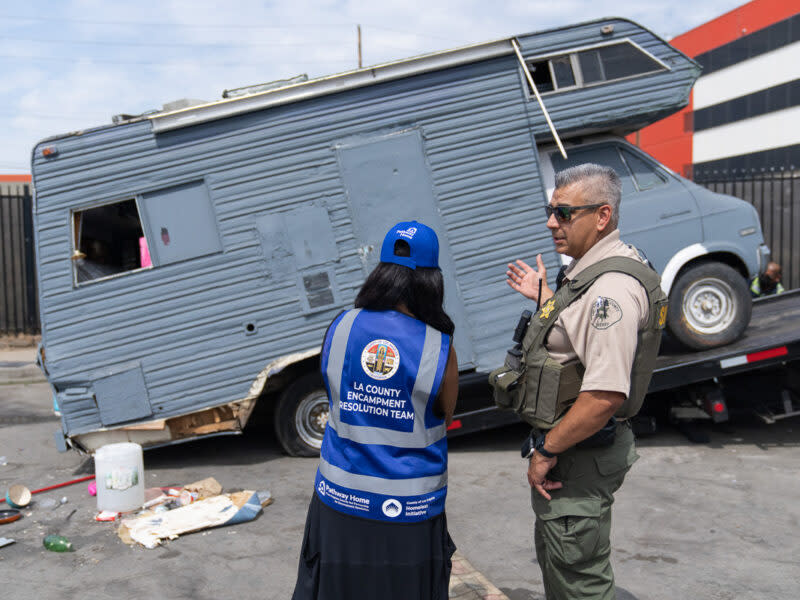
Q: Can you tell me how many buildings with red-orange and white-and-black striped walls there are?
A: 1